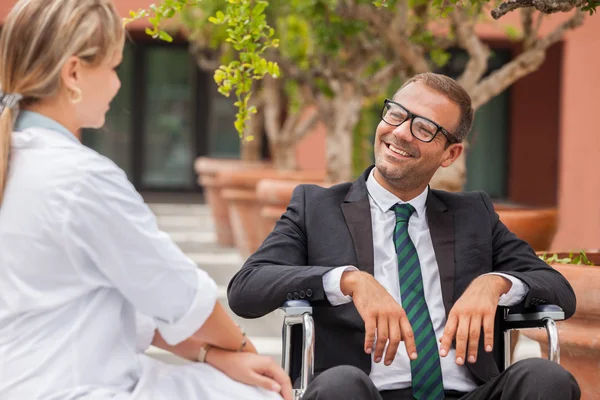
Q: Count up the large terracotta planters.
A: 5